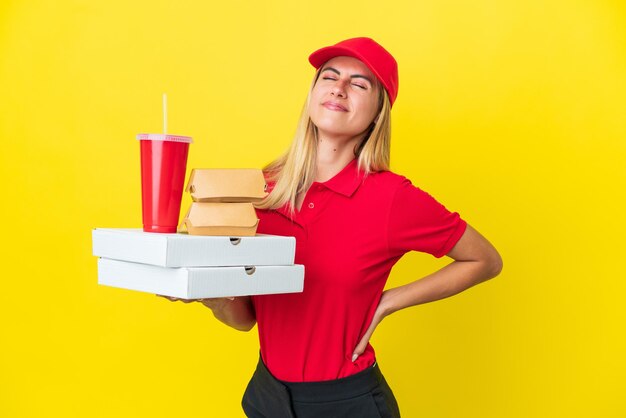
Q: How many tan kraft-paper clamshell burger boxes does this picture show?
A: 2